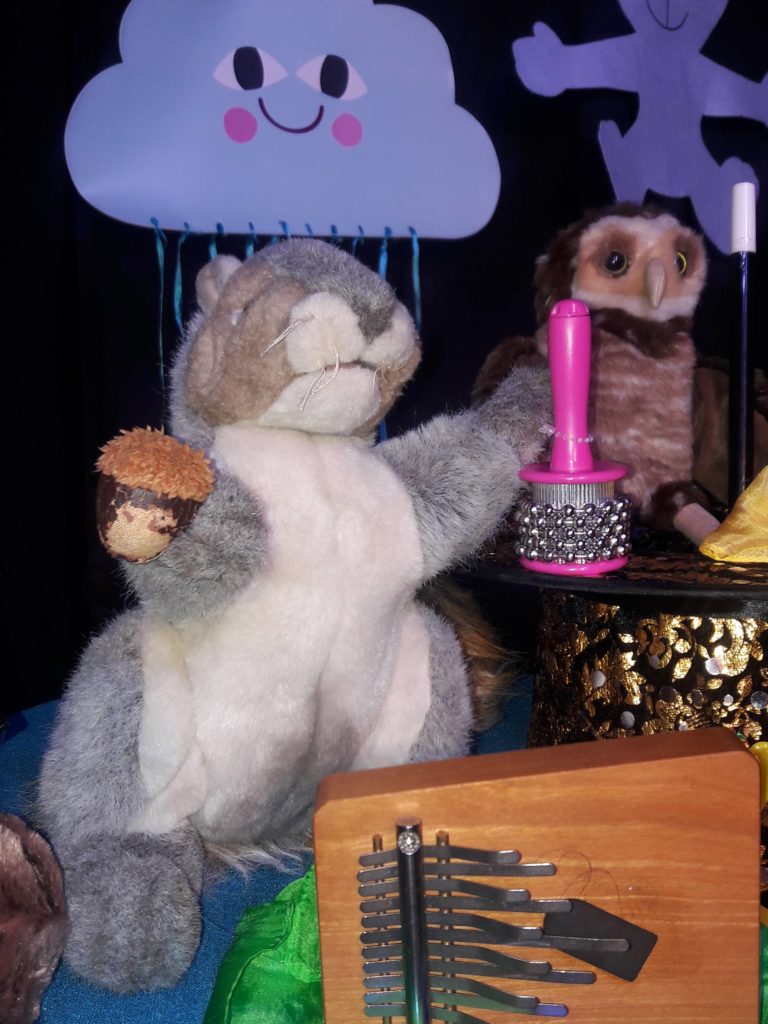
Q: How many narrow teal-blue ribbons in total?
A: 10